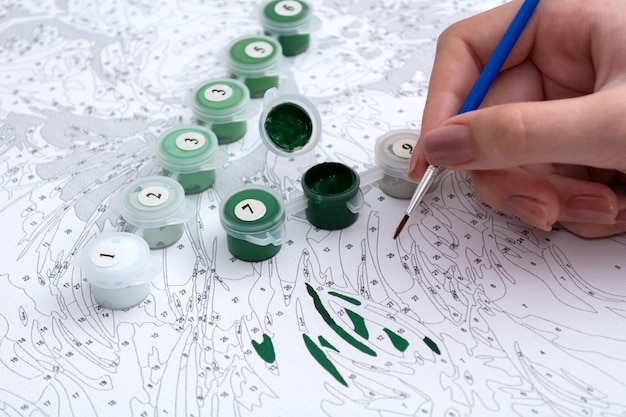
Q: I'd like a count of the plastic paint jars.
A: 9